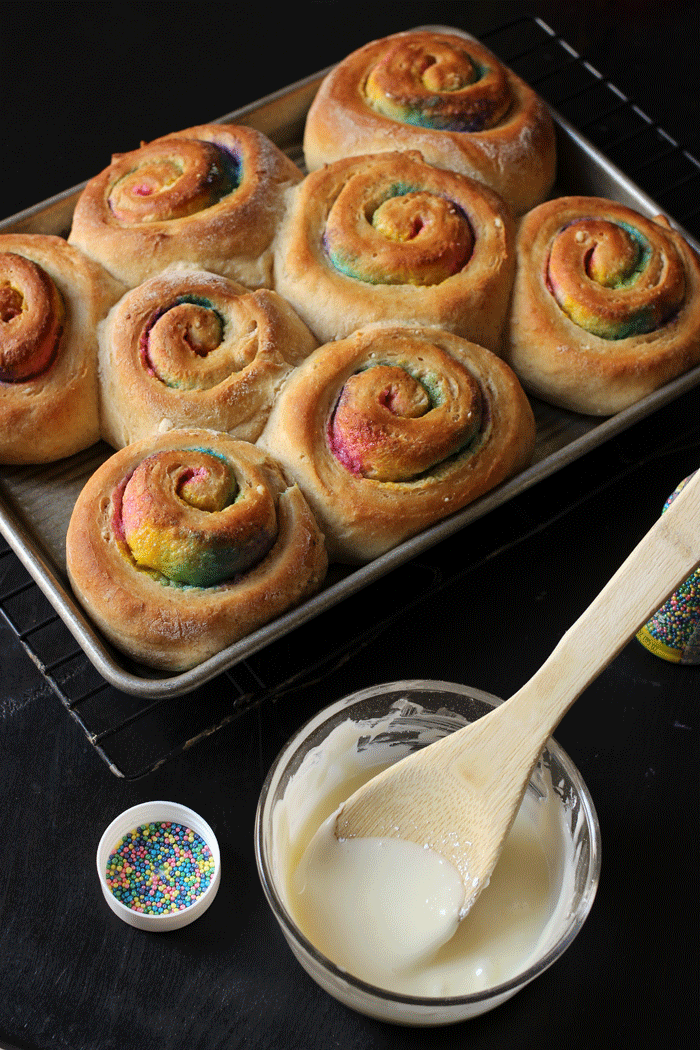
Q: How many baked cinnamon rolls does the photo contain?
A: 8